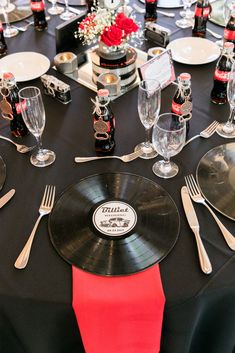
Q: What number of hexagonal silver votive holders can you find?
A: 3